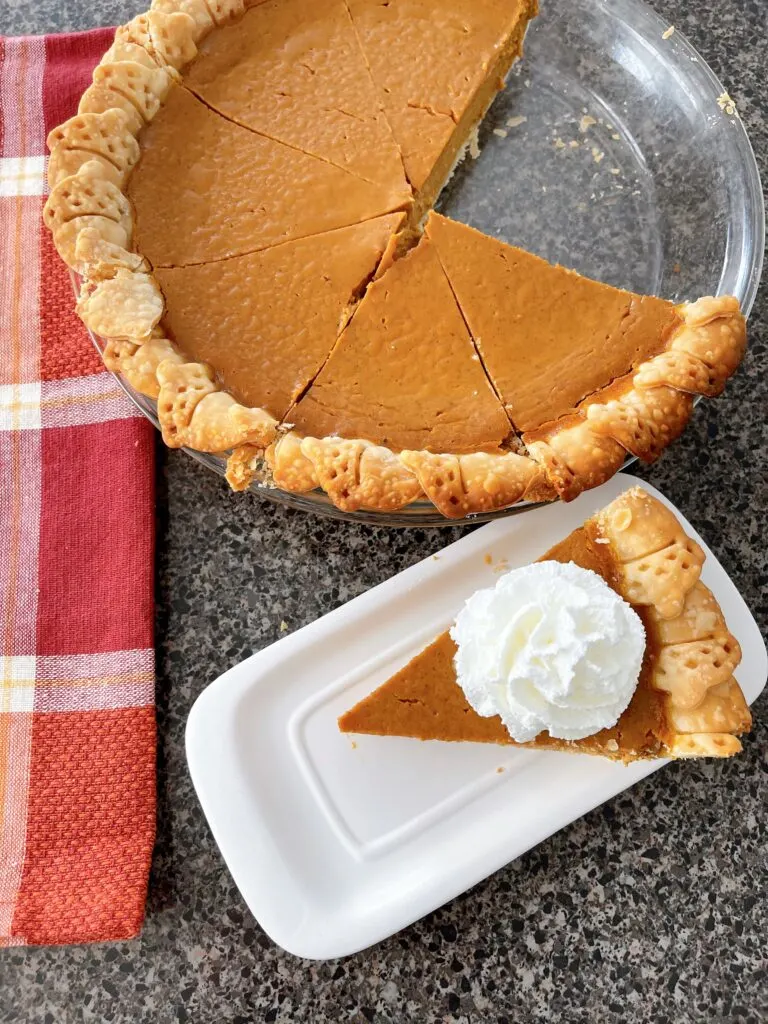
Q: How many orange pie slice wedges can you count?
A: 7